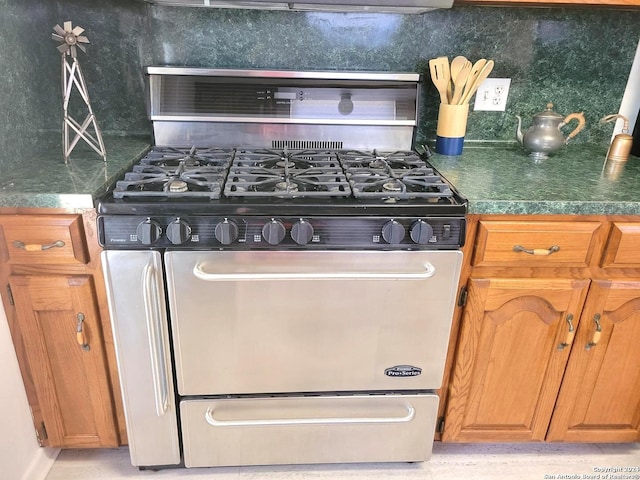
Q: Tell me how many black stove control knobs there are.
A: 7